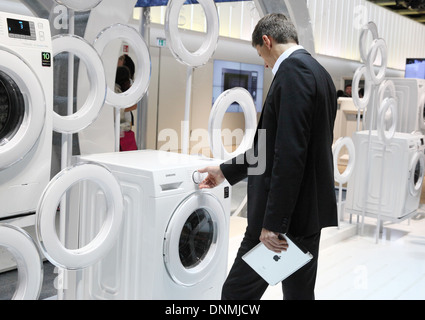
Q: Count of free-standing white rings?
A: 13